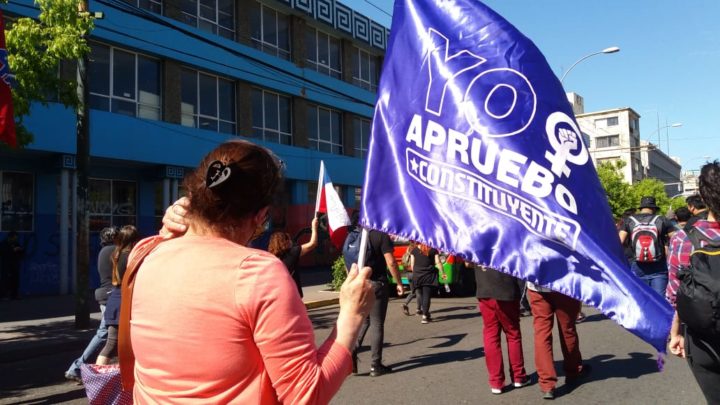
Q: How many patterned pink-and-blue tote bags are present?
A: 1